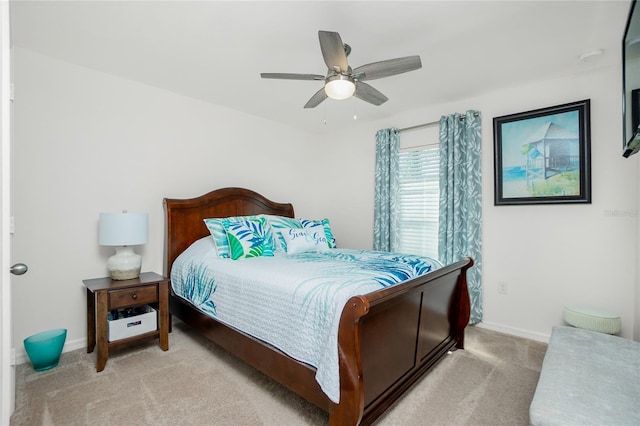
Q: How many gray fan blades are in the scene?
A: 5